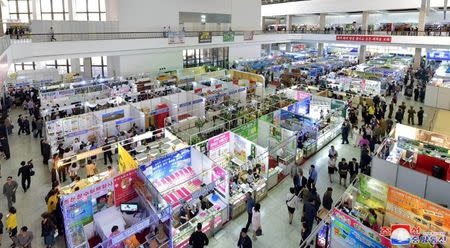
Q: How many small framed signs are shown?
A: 4